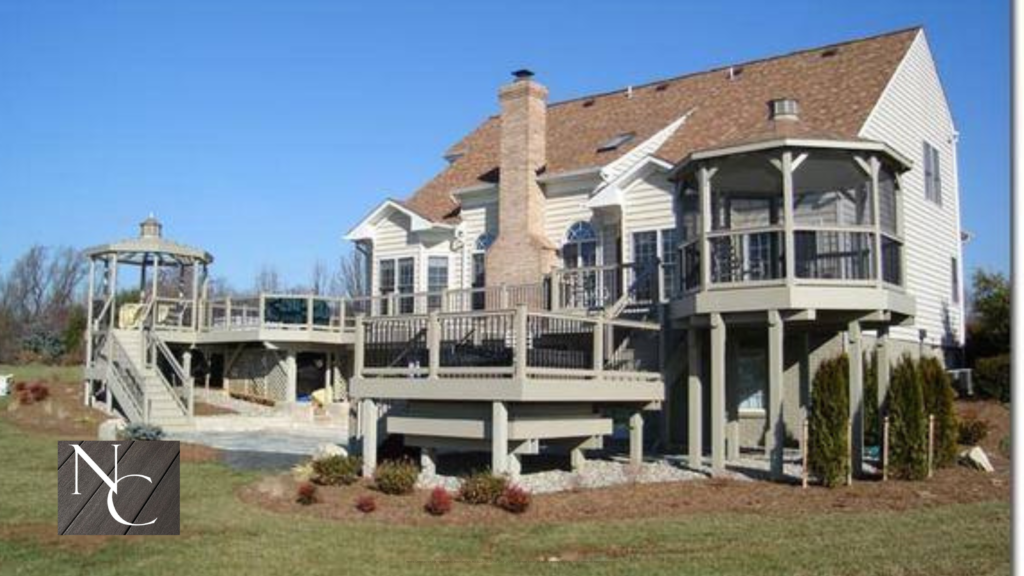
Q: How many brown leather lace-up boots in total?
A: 0